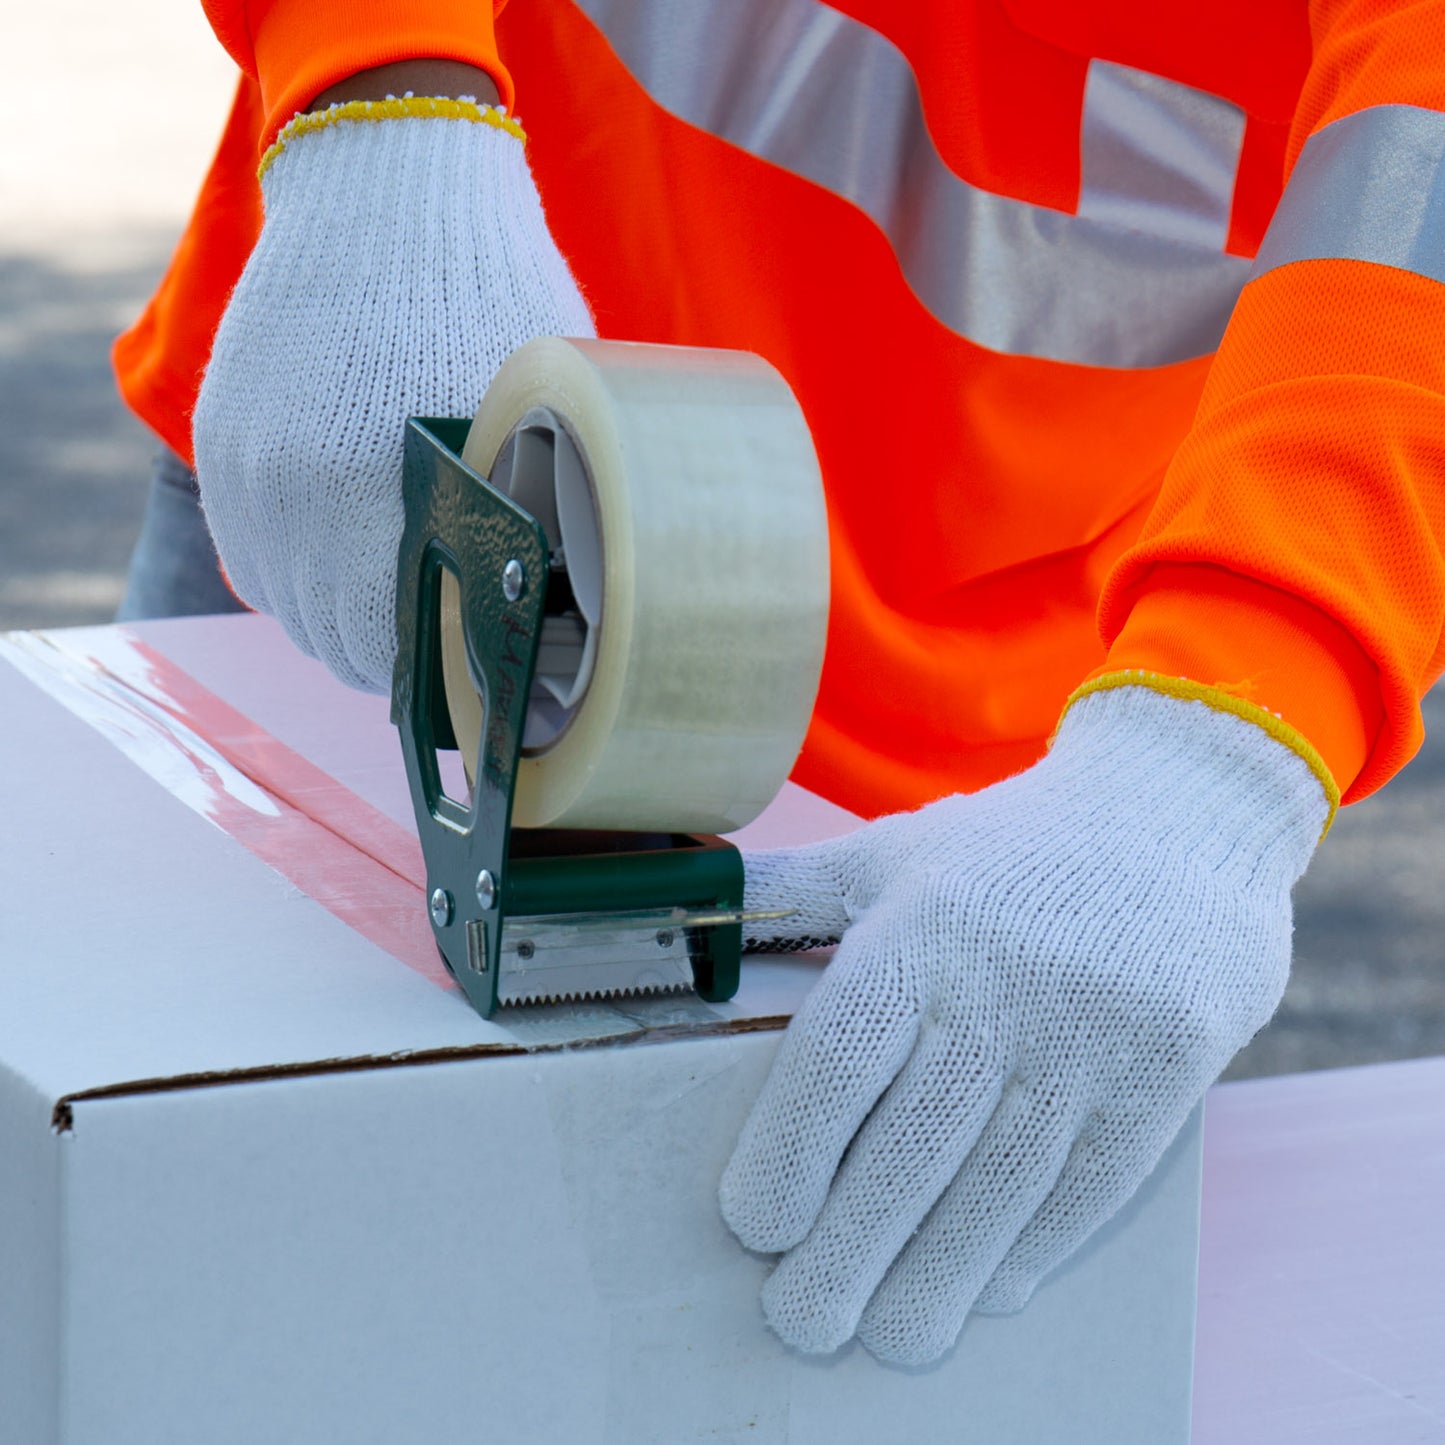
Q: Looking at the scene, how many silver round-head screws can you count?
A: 3